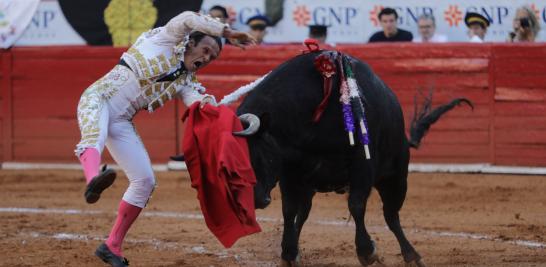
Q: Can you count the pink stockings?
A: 2